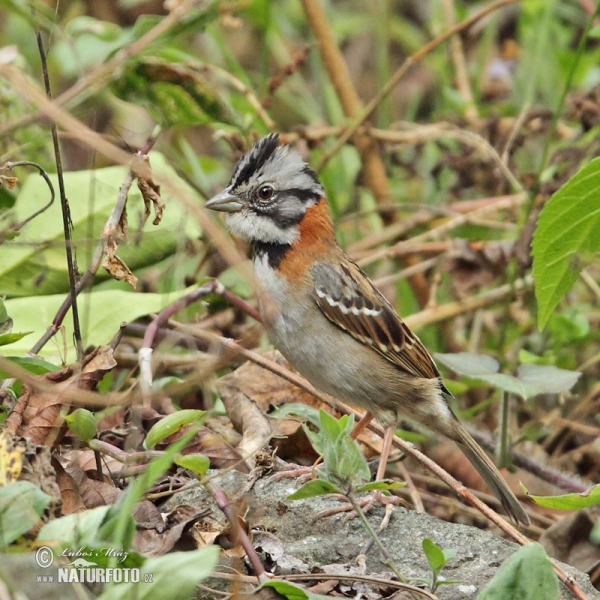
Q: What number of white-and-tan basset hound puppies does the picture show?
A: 0